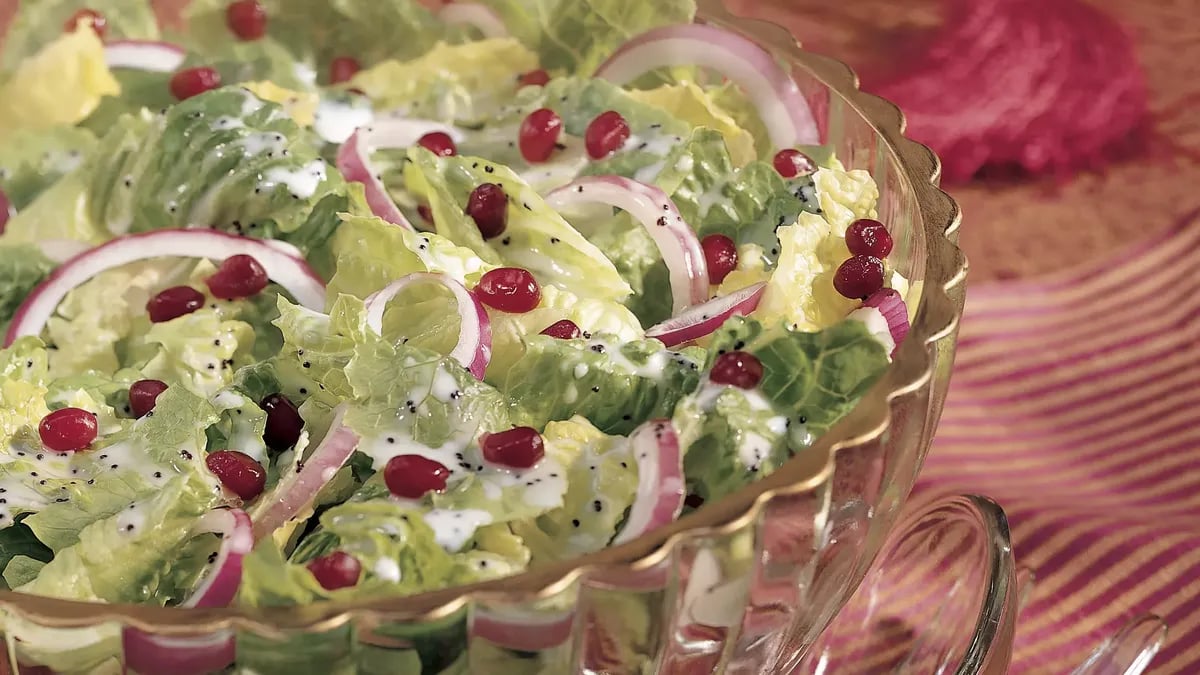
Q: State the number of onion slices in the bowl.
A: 12